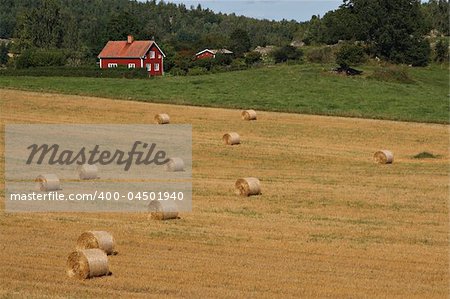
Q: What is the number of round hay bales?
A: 11